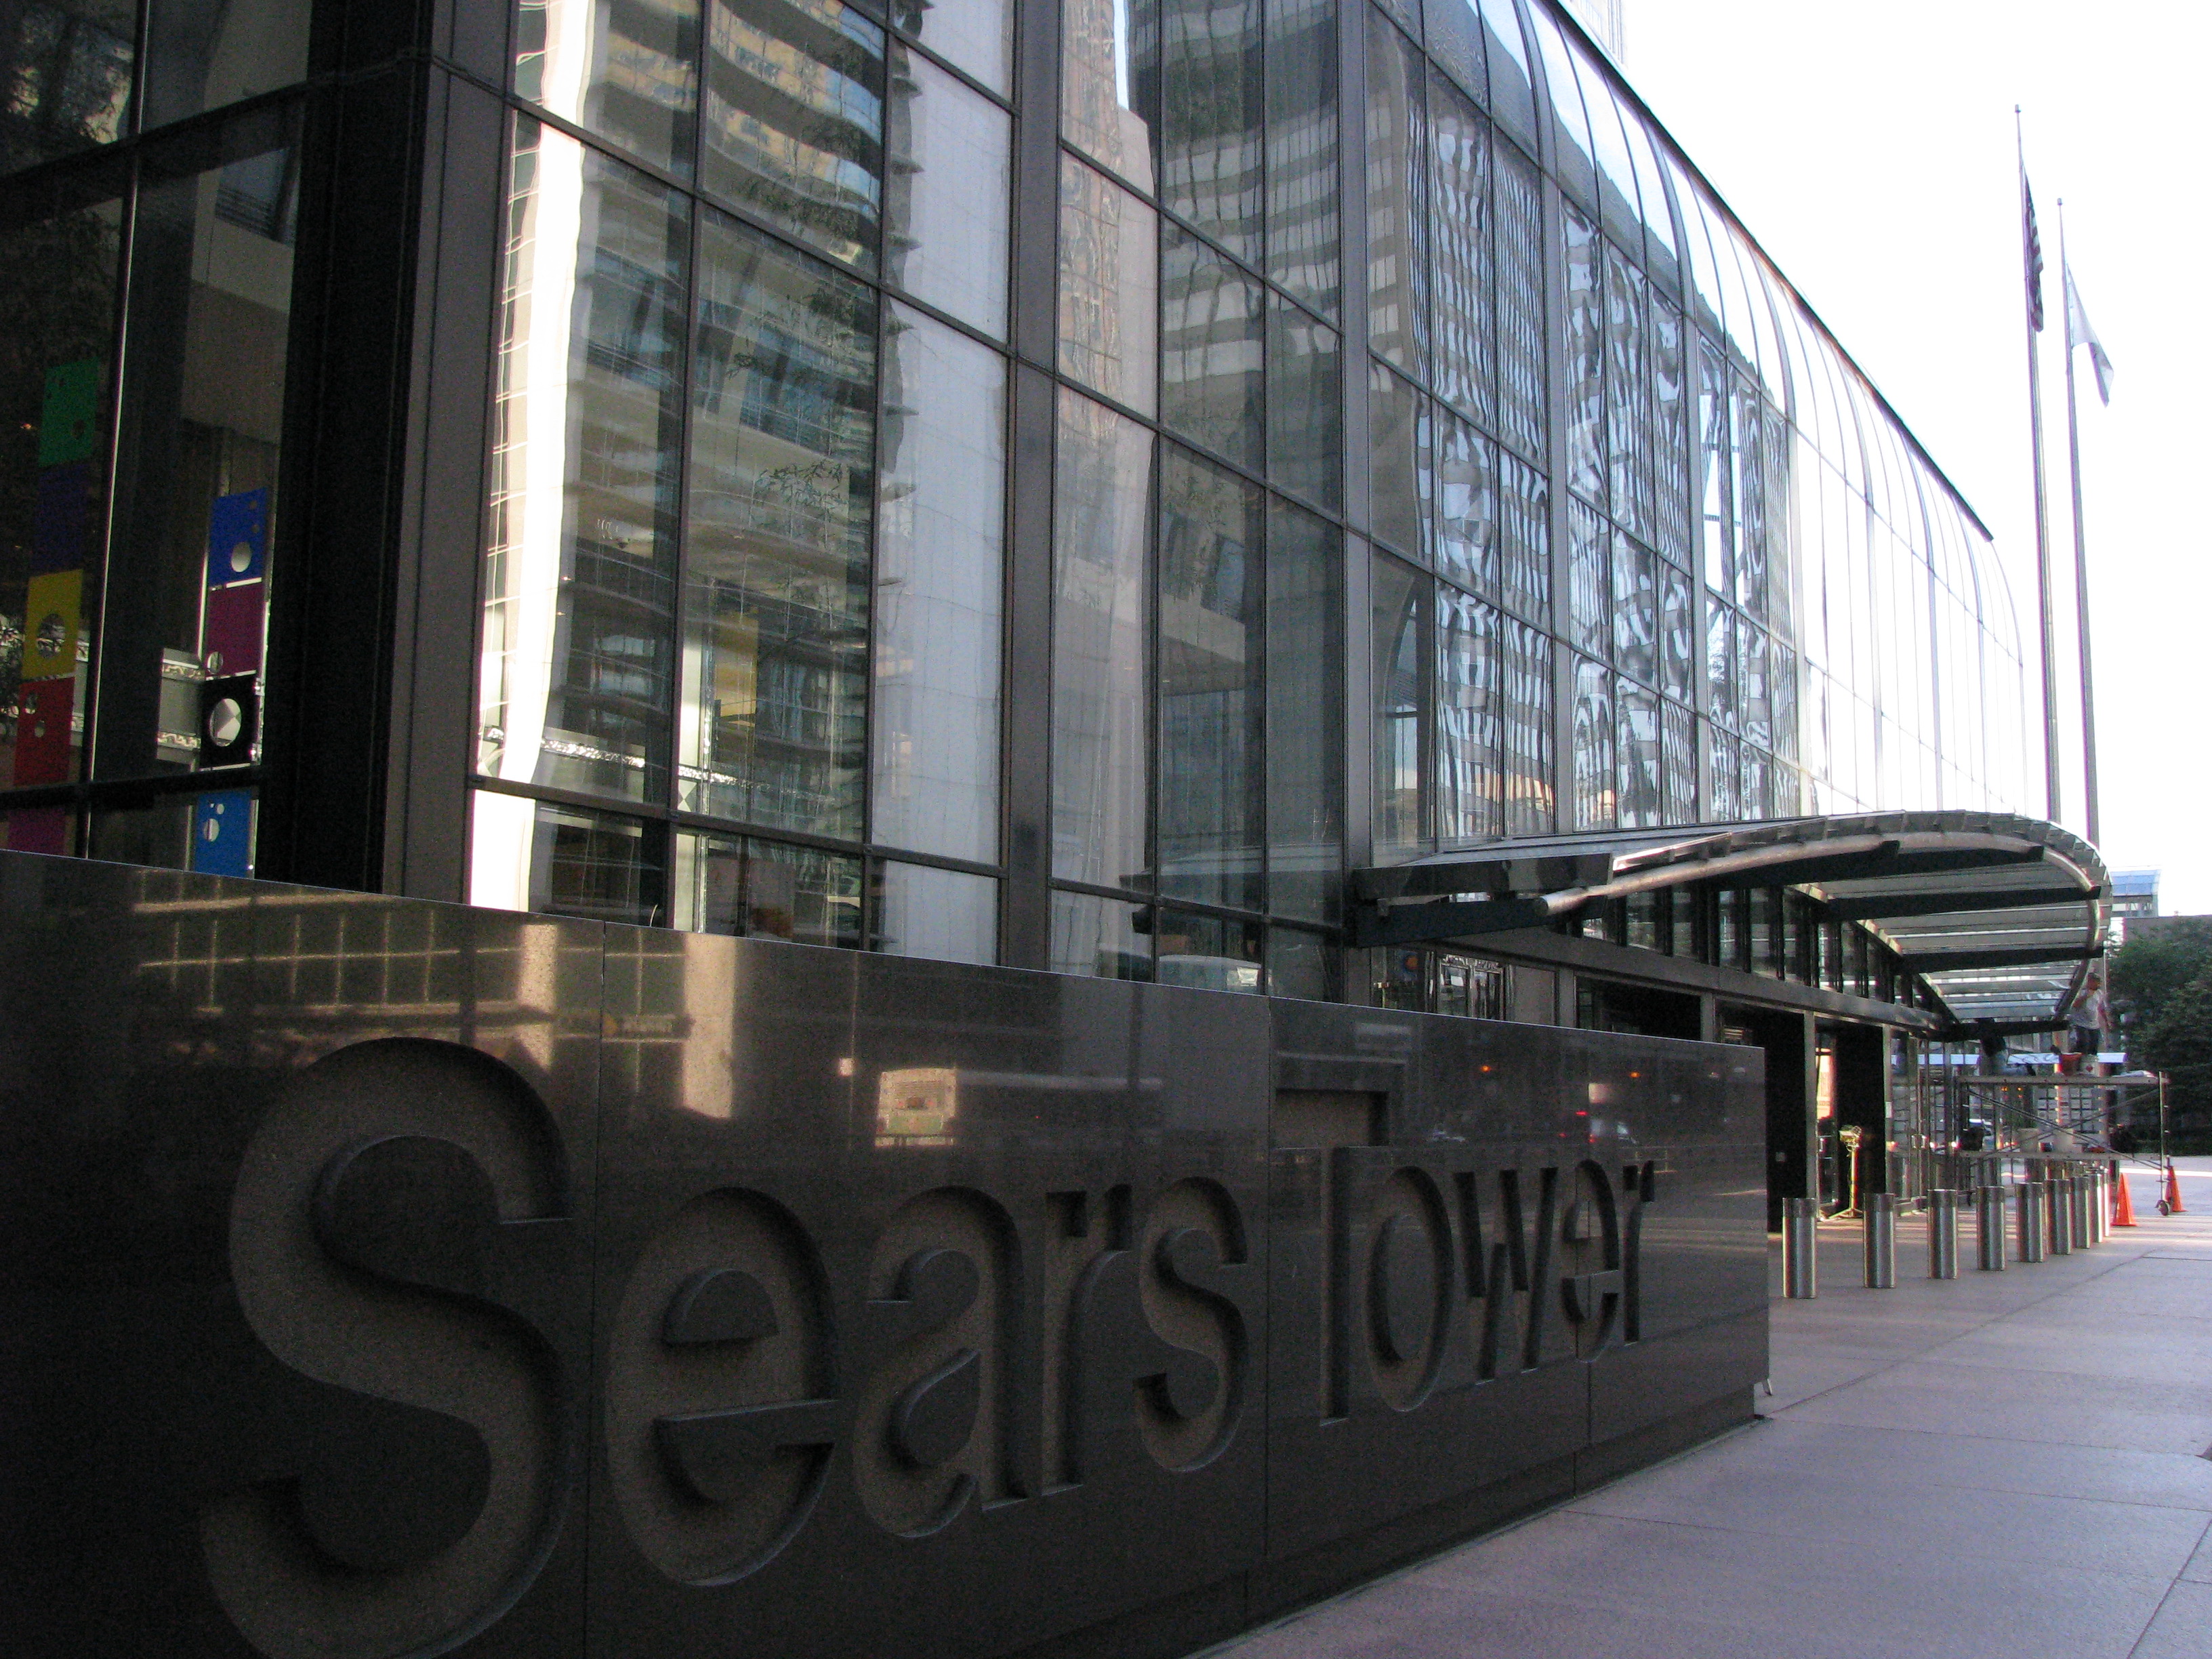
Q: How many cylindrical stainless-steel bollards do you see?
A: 9